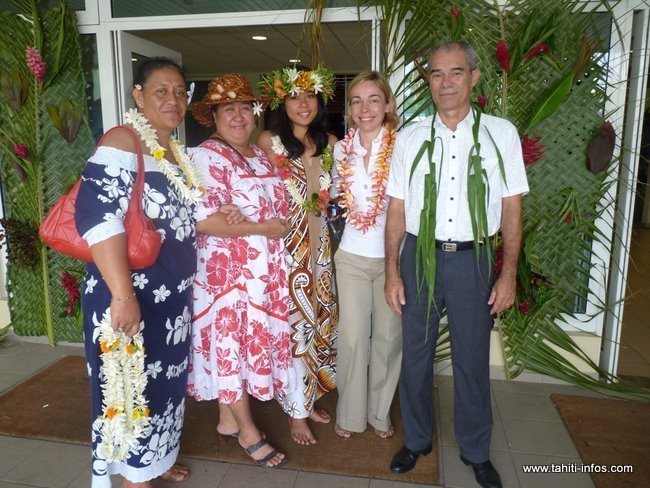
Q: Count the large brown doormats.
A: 2